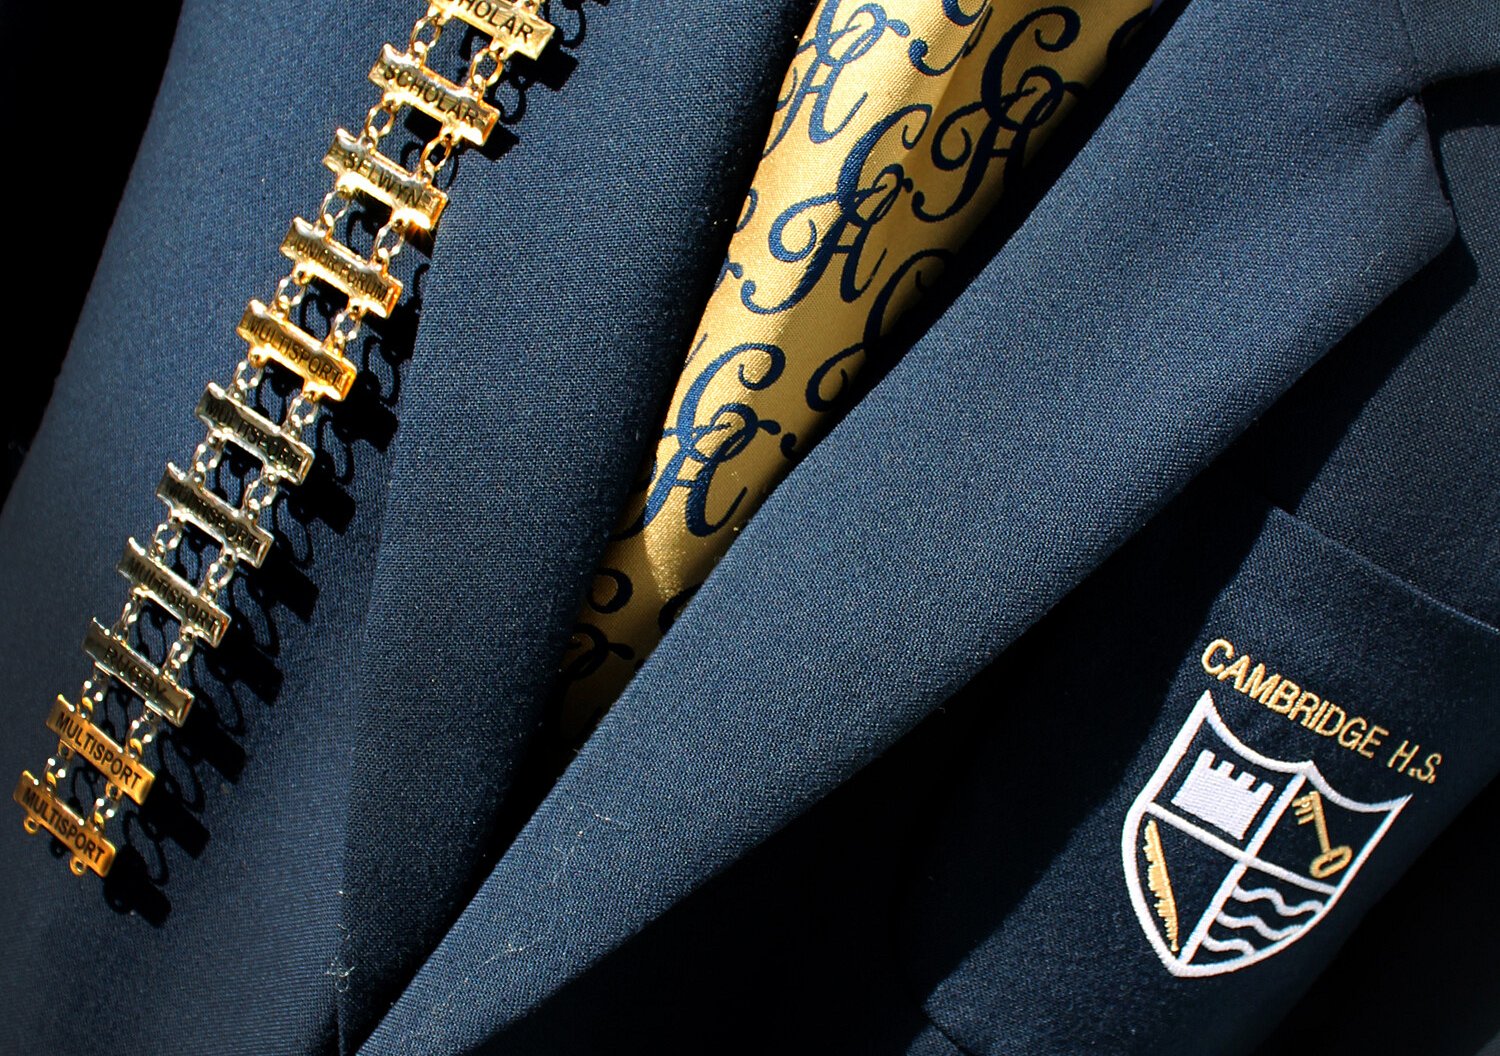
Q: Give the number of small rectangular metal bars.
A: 11